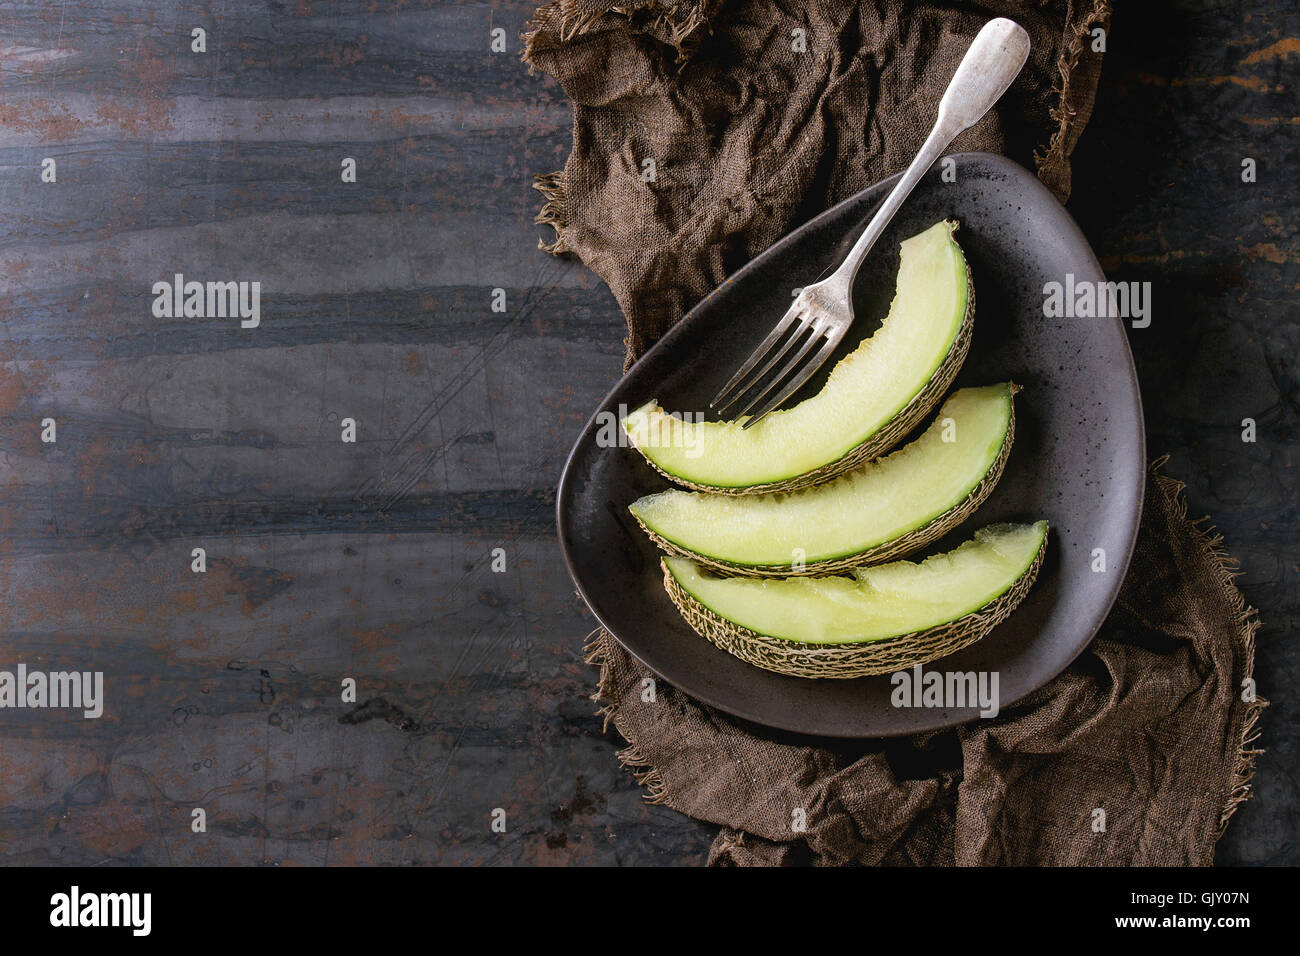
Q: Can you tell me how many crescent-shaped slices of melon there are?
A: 3